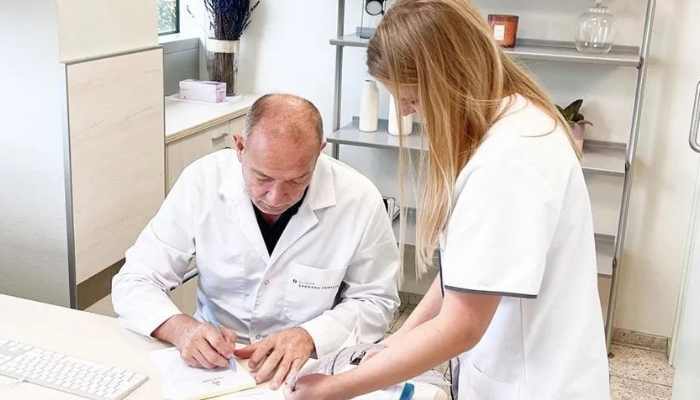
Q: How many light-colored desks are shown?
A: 1